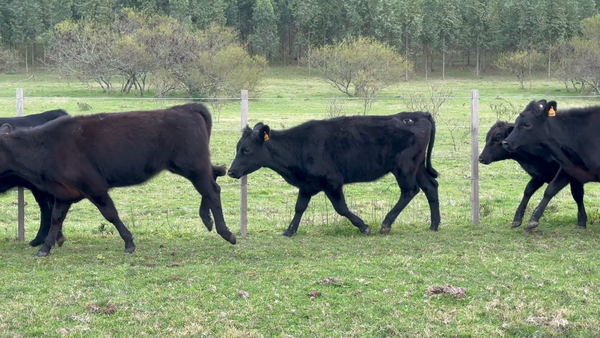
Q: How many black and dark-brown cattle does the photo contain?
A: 5